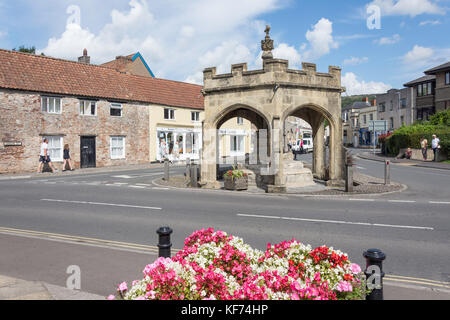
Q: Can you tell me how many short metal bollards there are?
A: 2